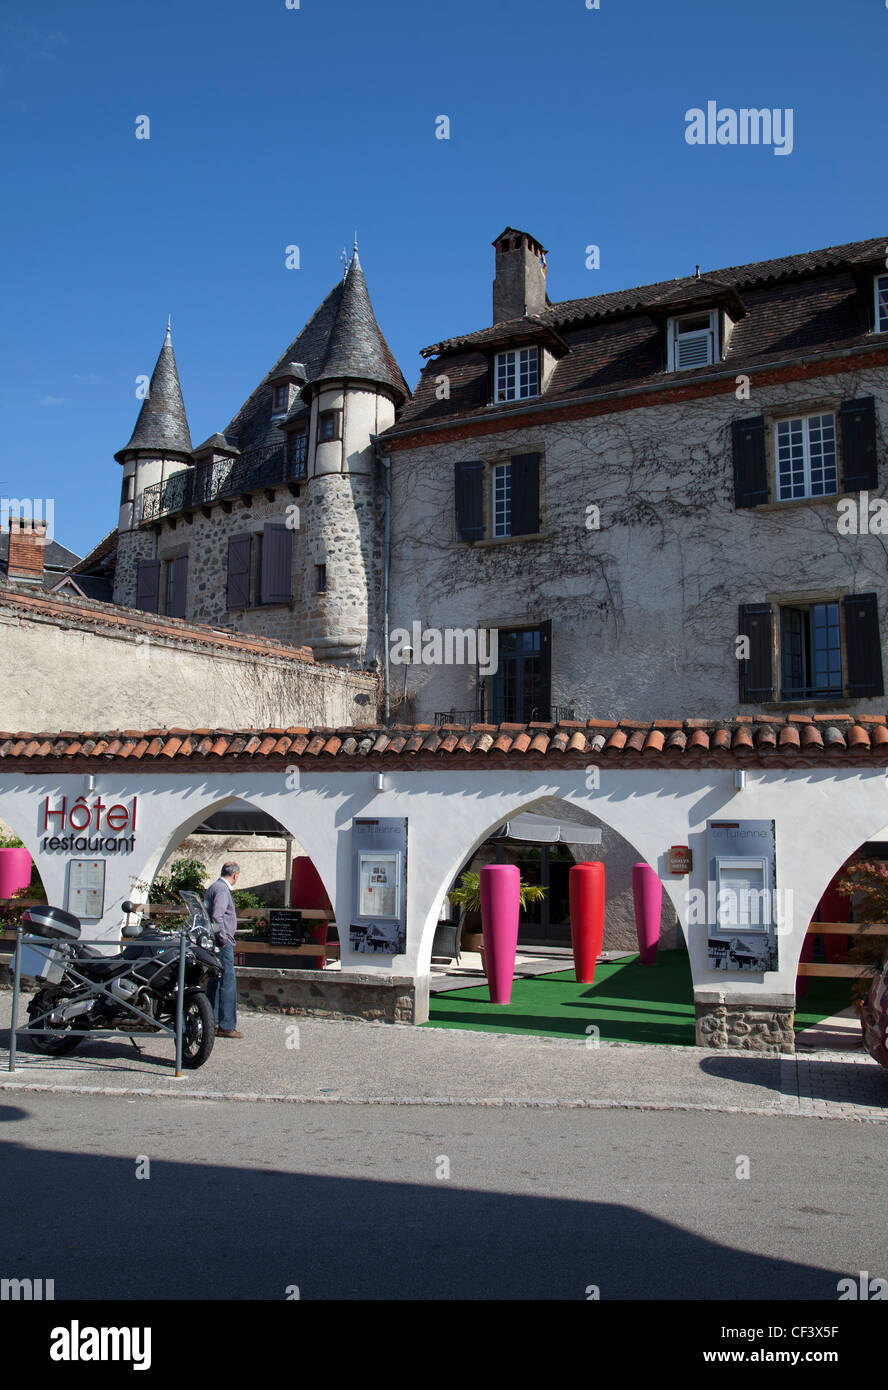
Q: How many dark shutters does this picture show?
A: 11